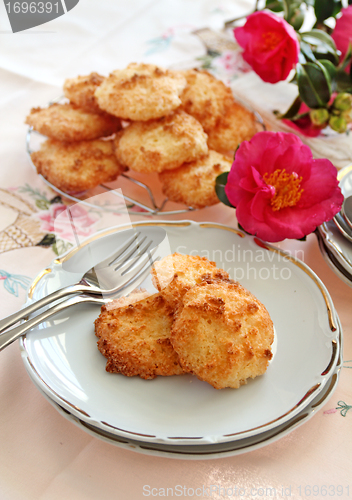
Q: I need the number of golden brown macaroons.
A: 11